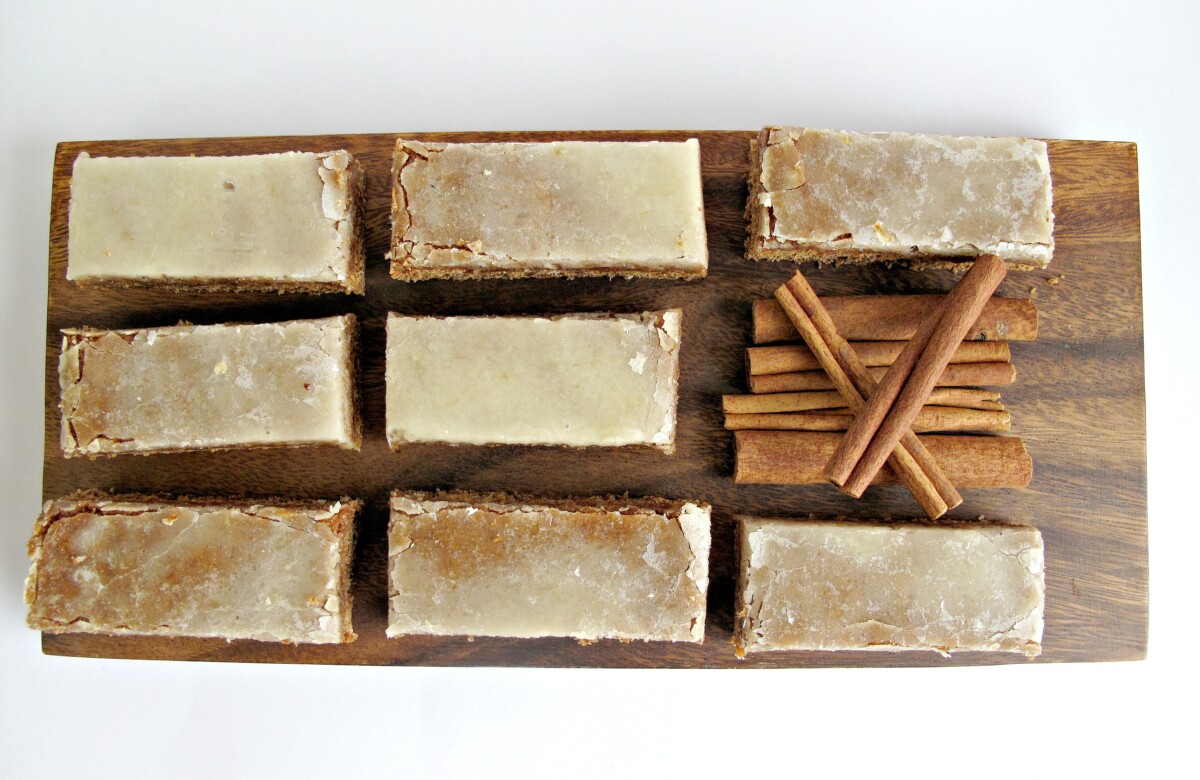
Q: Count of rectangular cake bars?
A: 8